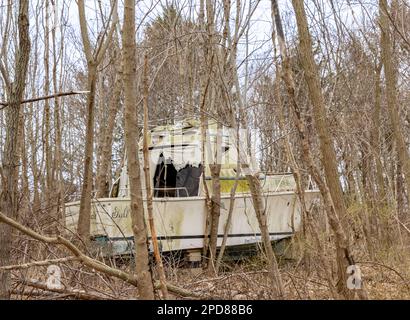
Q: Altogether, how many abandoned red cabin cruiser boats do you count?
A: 0